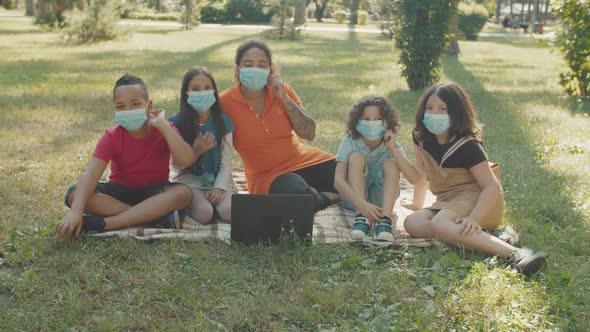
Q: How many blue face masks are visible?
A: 5